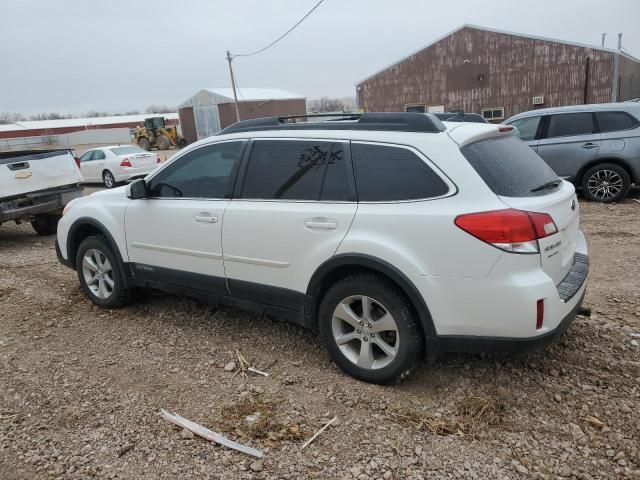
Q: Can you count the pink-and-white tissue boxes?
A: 0